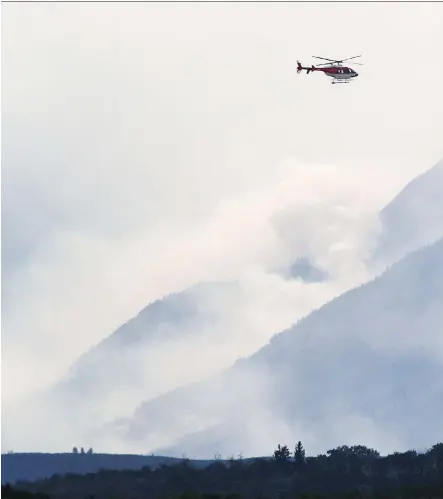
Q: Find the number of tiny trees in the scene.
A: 3